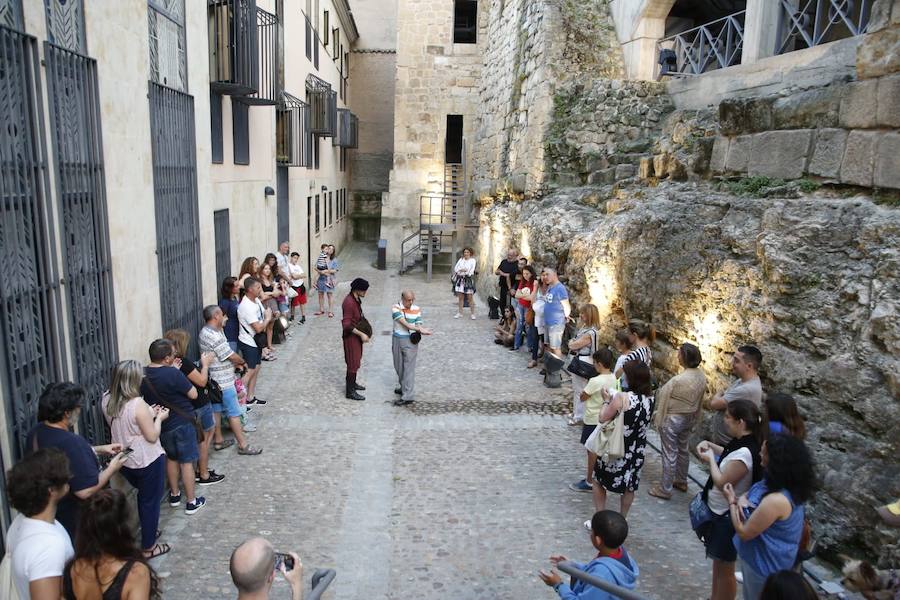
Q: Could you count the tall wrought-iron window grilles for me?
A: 3